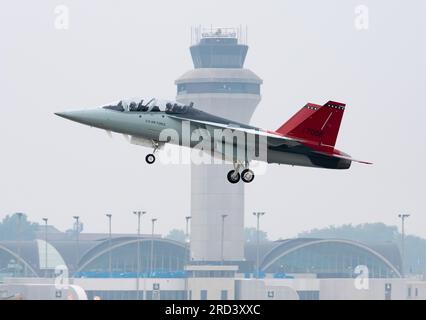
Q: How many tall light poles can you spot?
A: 10